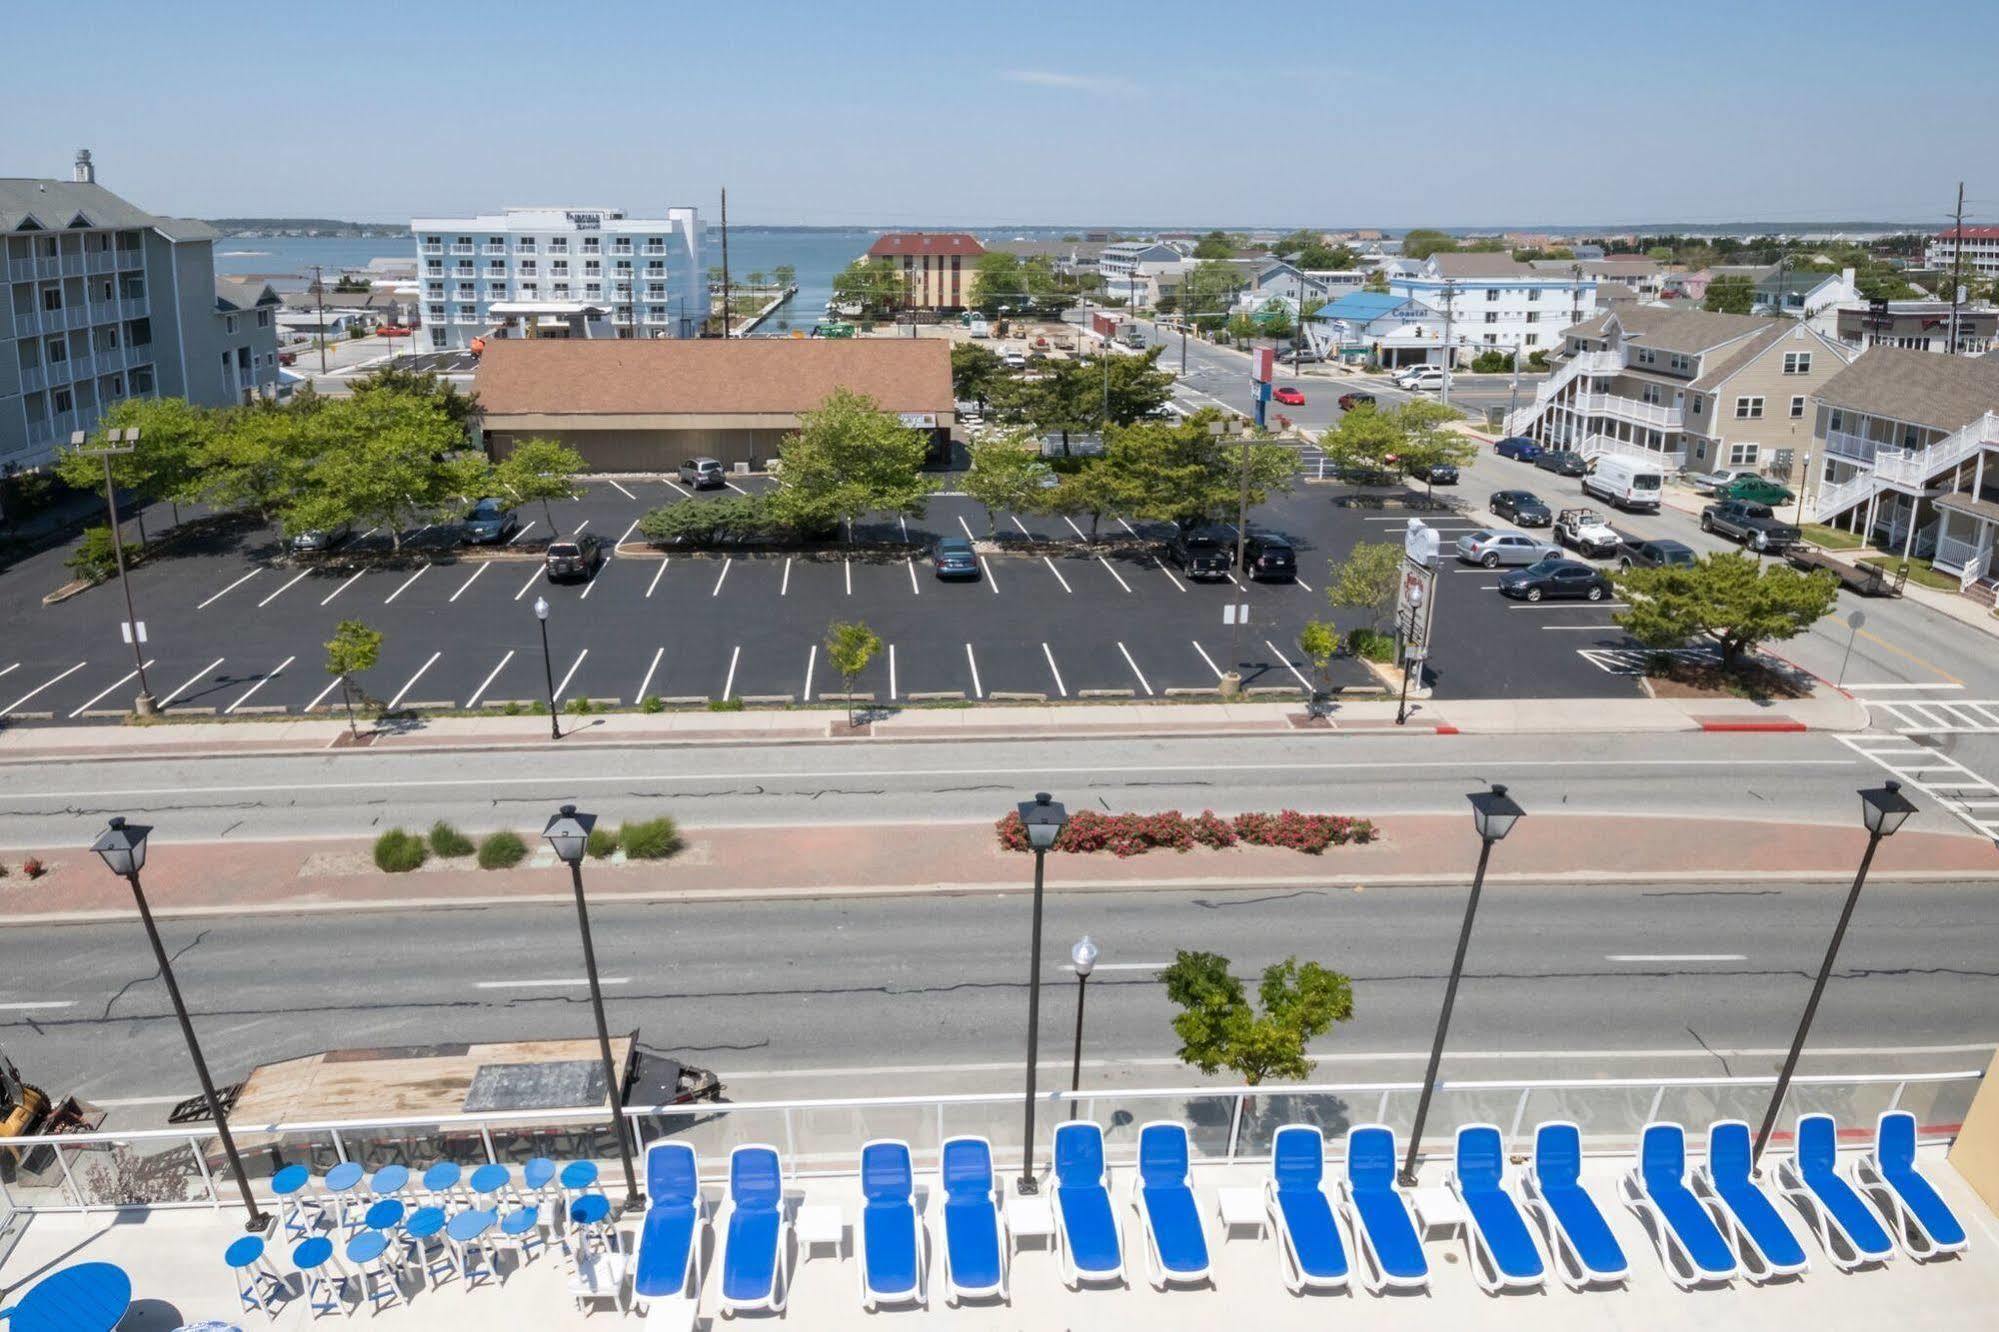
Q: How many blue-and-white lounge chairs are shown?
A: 14